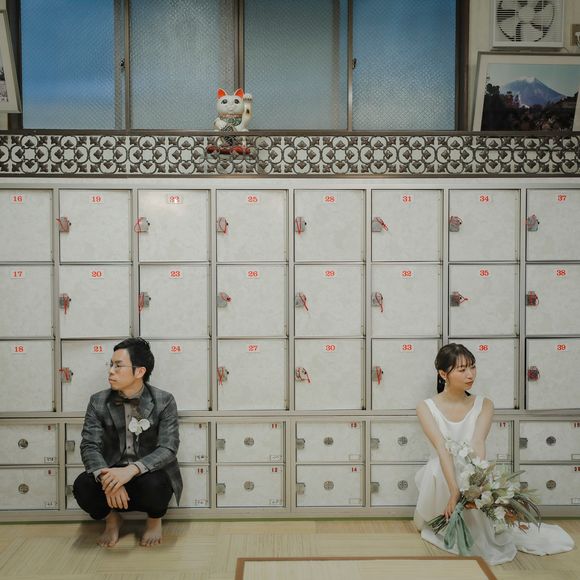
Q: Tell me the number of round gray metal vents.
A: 10